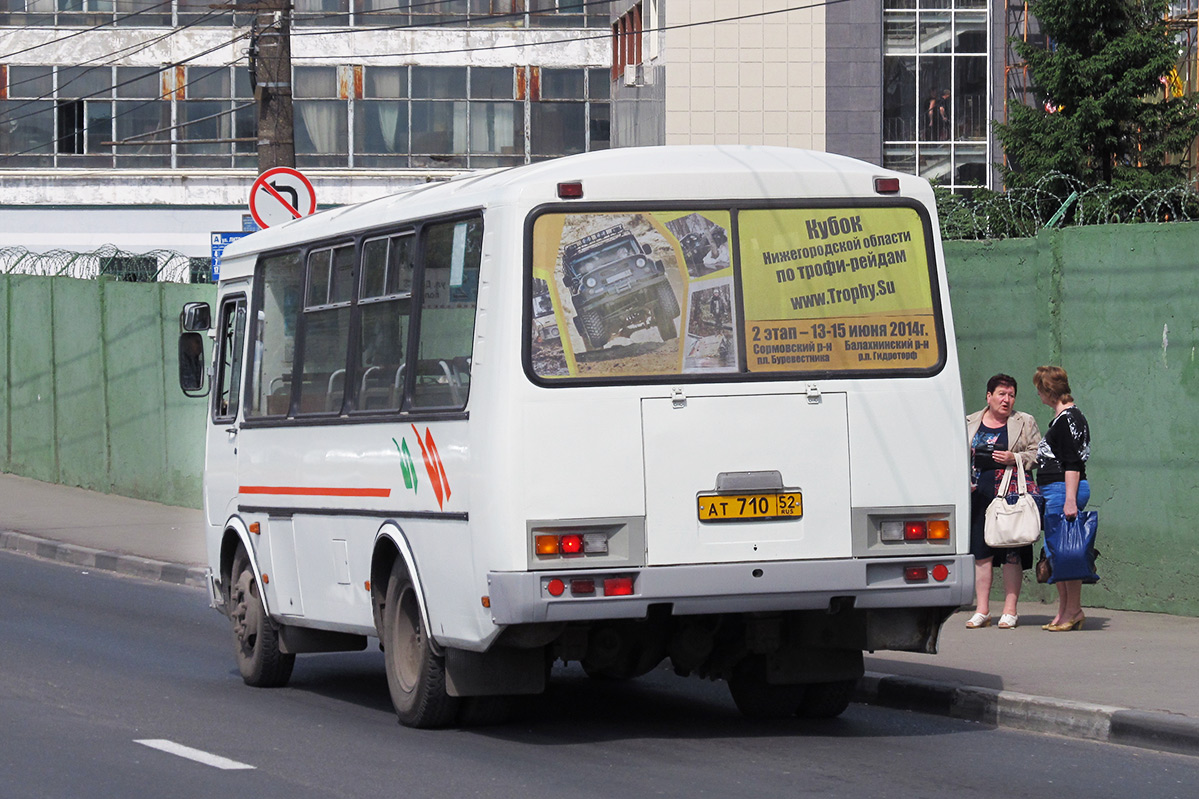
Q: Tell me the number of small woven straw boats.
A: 0